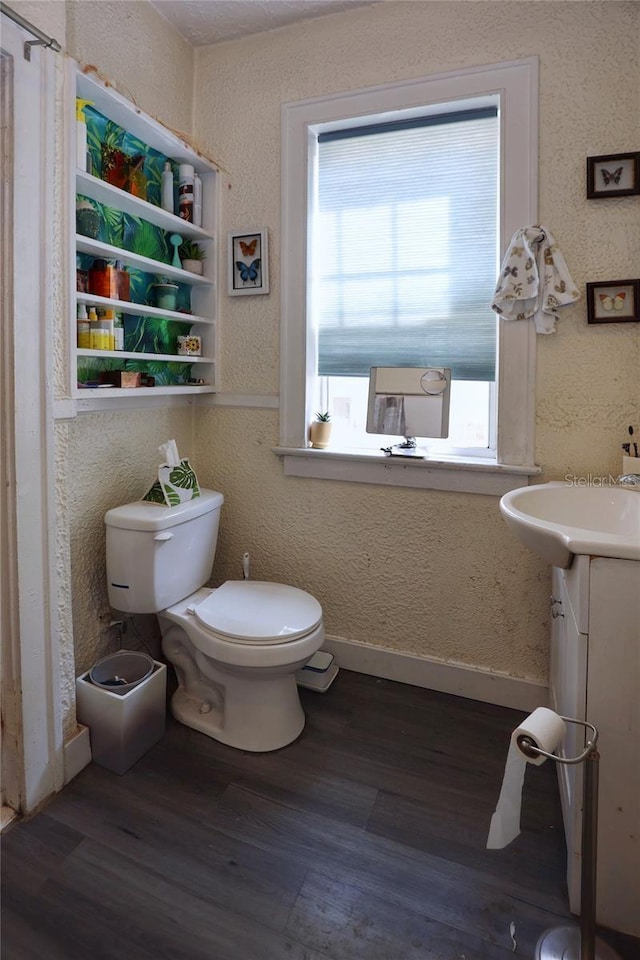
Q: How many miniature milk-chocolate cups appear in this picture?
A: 0